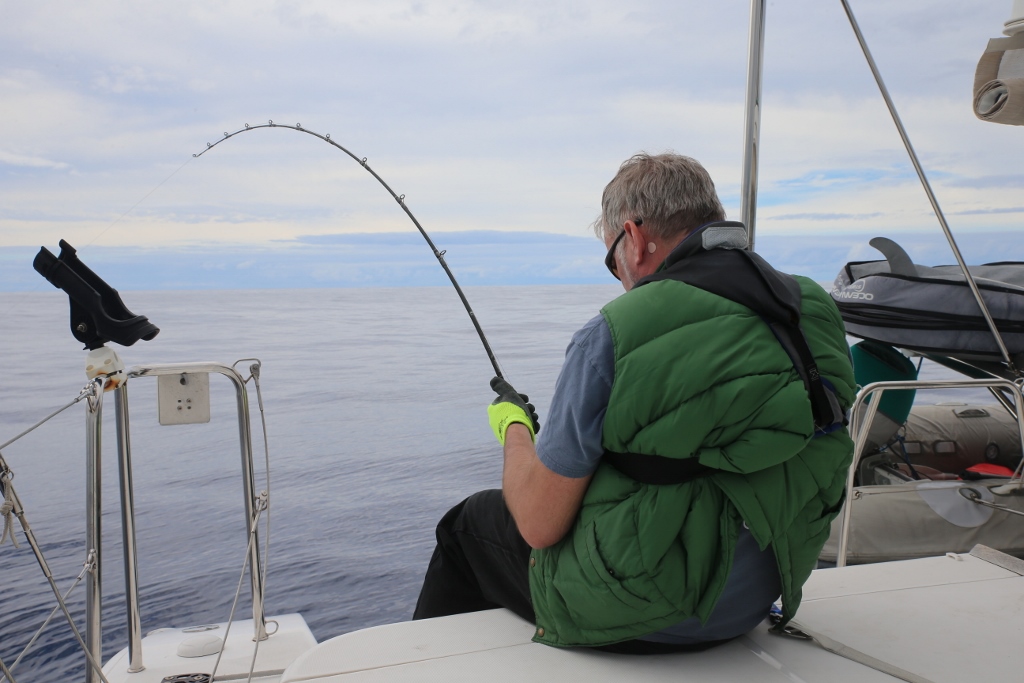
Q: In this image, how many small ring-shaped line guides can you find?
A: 10